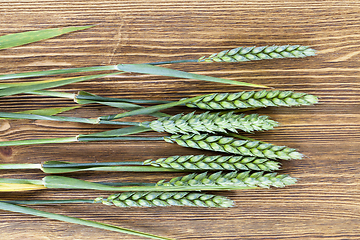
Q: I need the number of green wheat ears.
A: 7